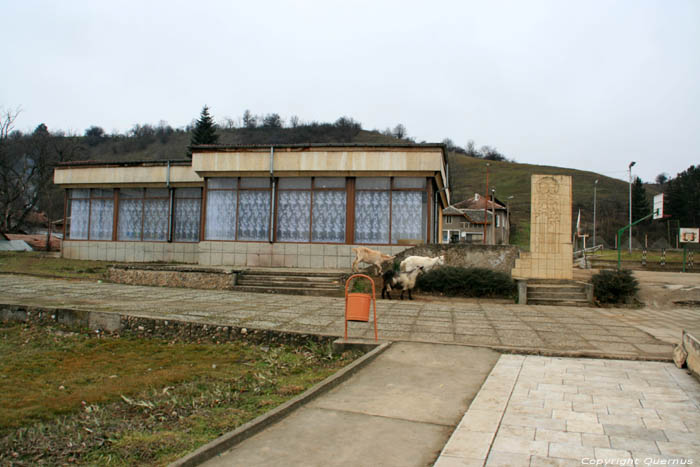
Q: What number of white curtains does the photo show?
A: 11